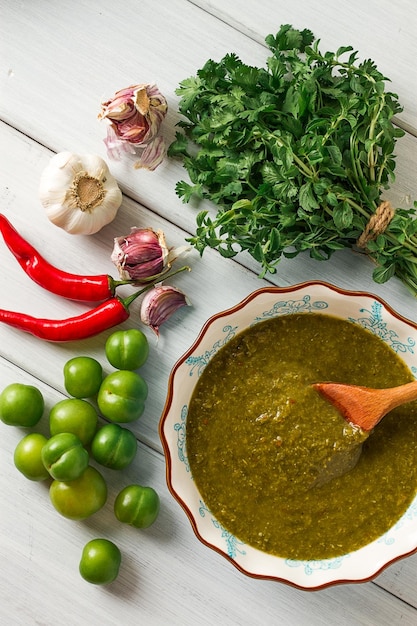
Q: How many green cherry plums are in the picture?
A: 11